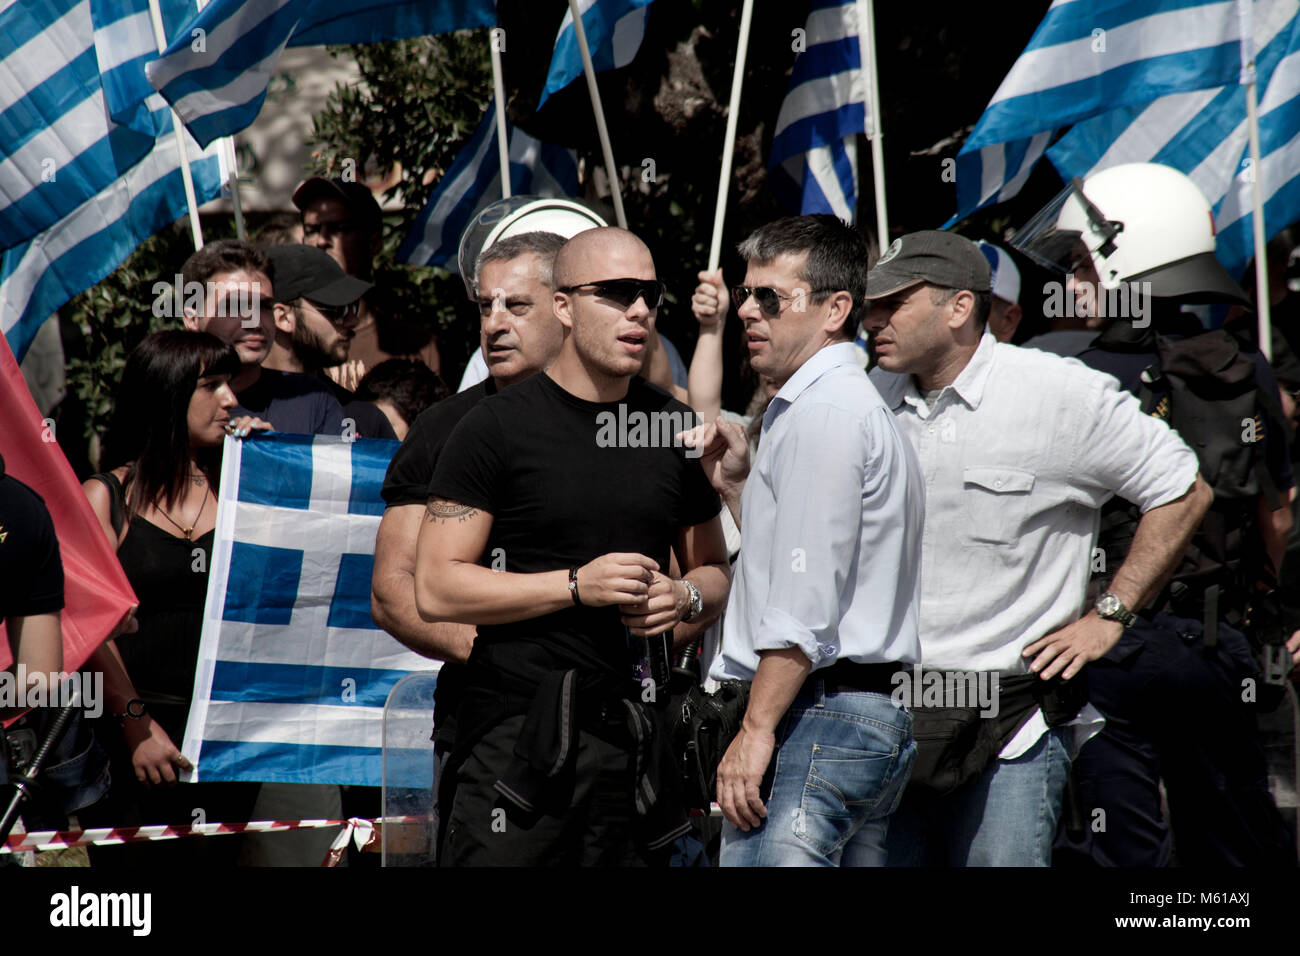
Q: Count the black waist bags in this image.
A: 2